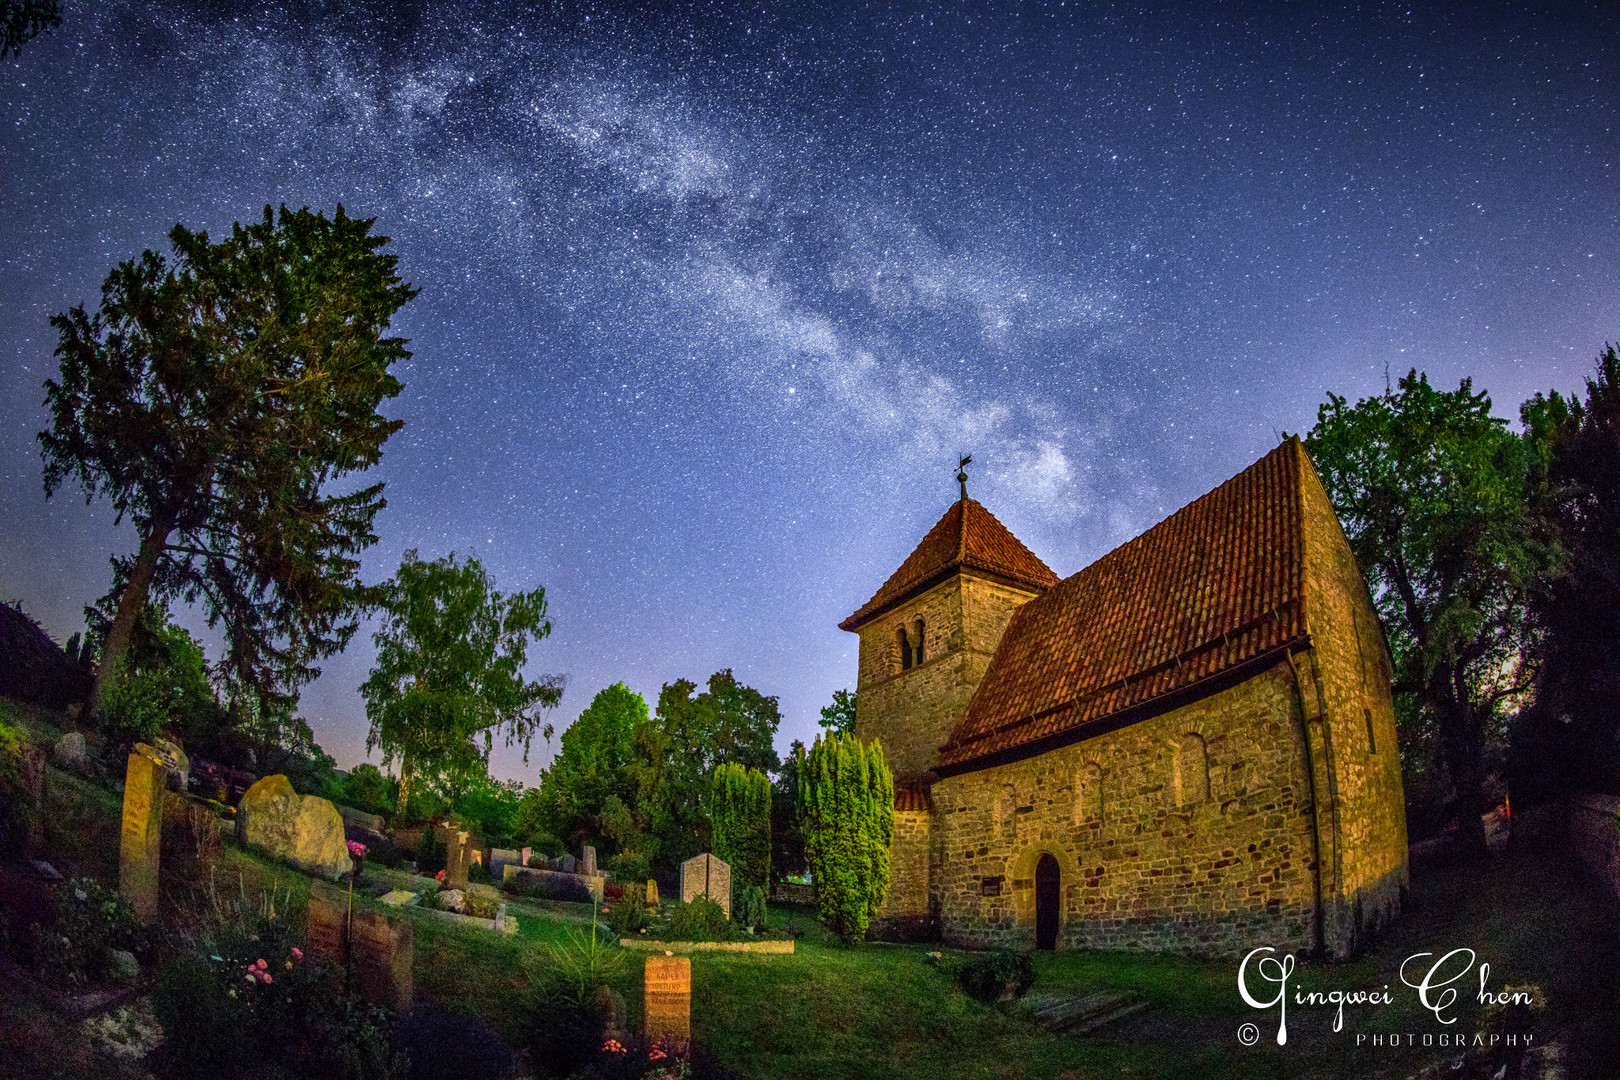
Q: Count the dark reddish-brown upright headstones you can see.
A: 2